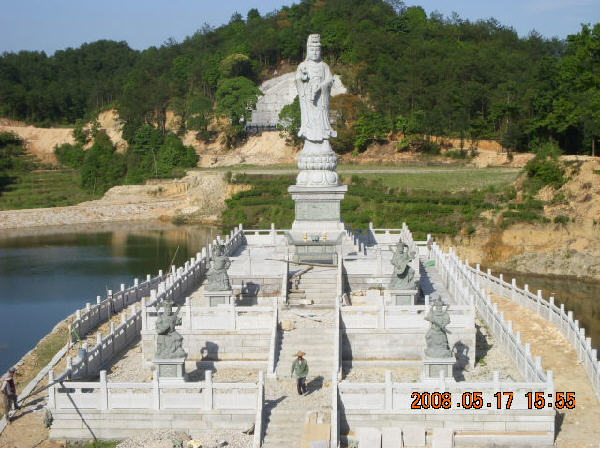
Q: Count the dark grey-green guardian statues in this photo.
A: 4